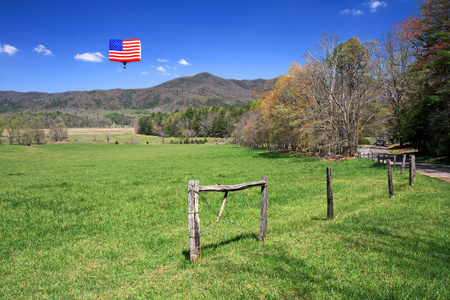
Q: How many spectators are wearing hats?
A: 0